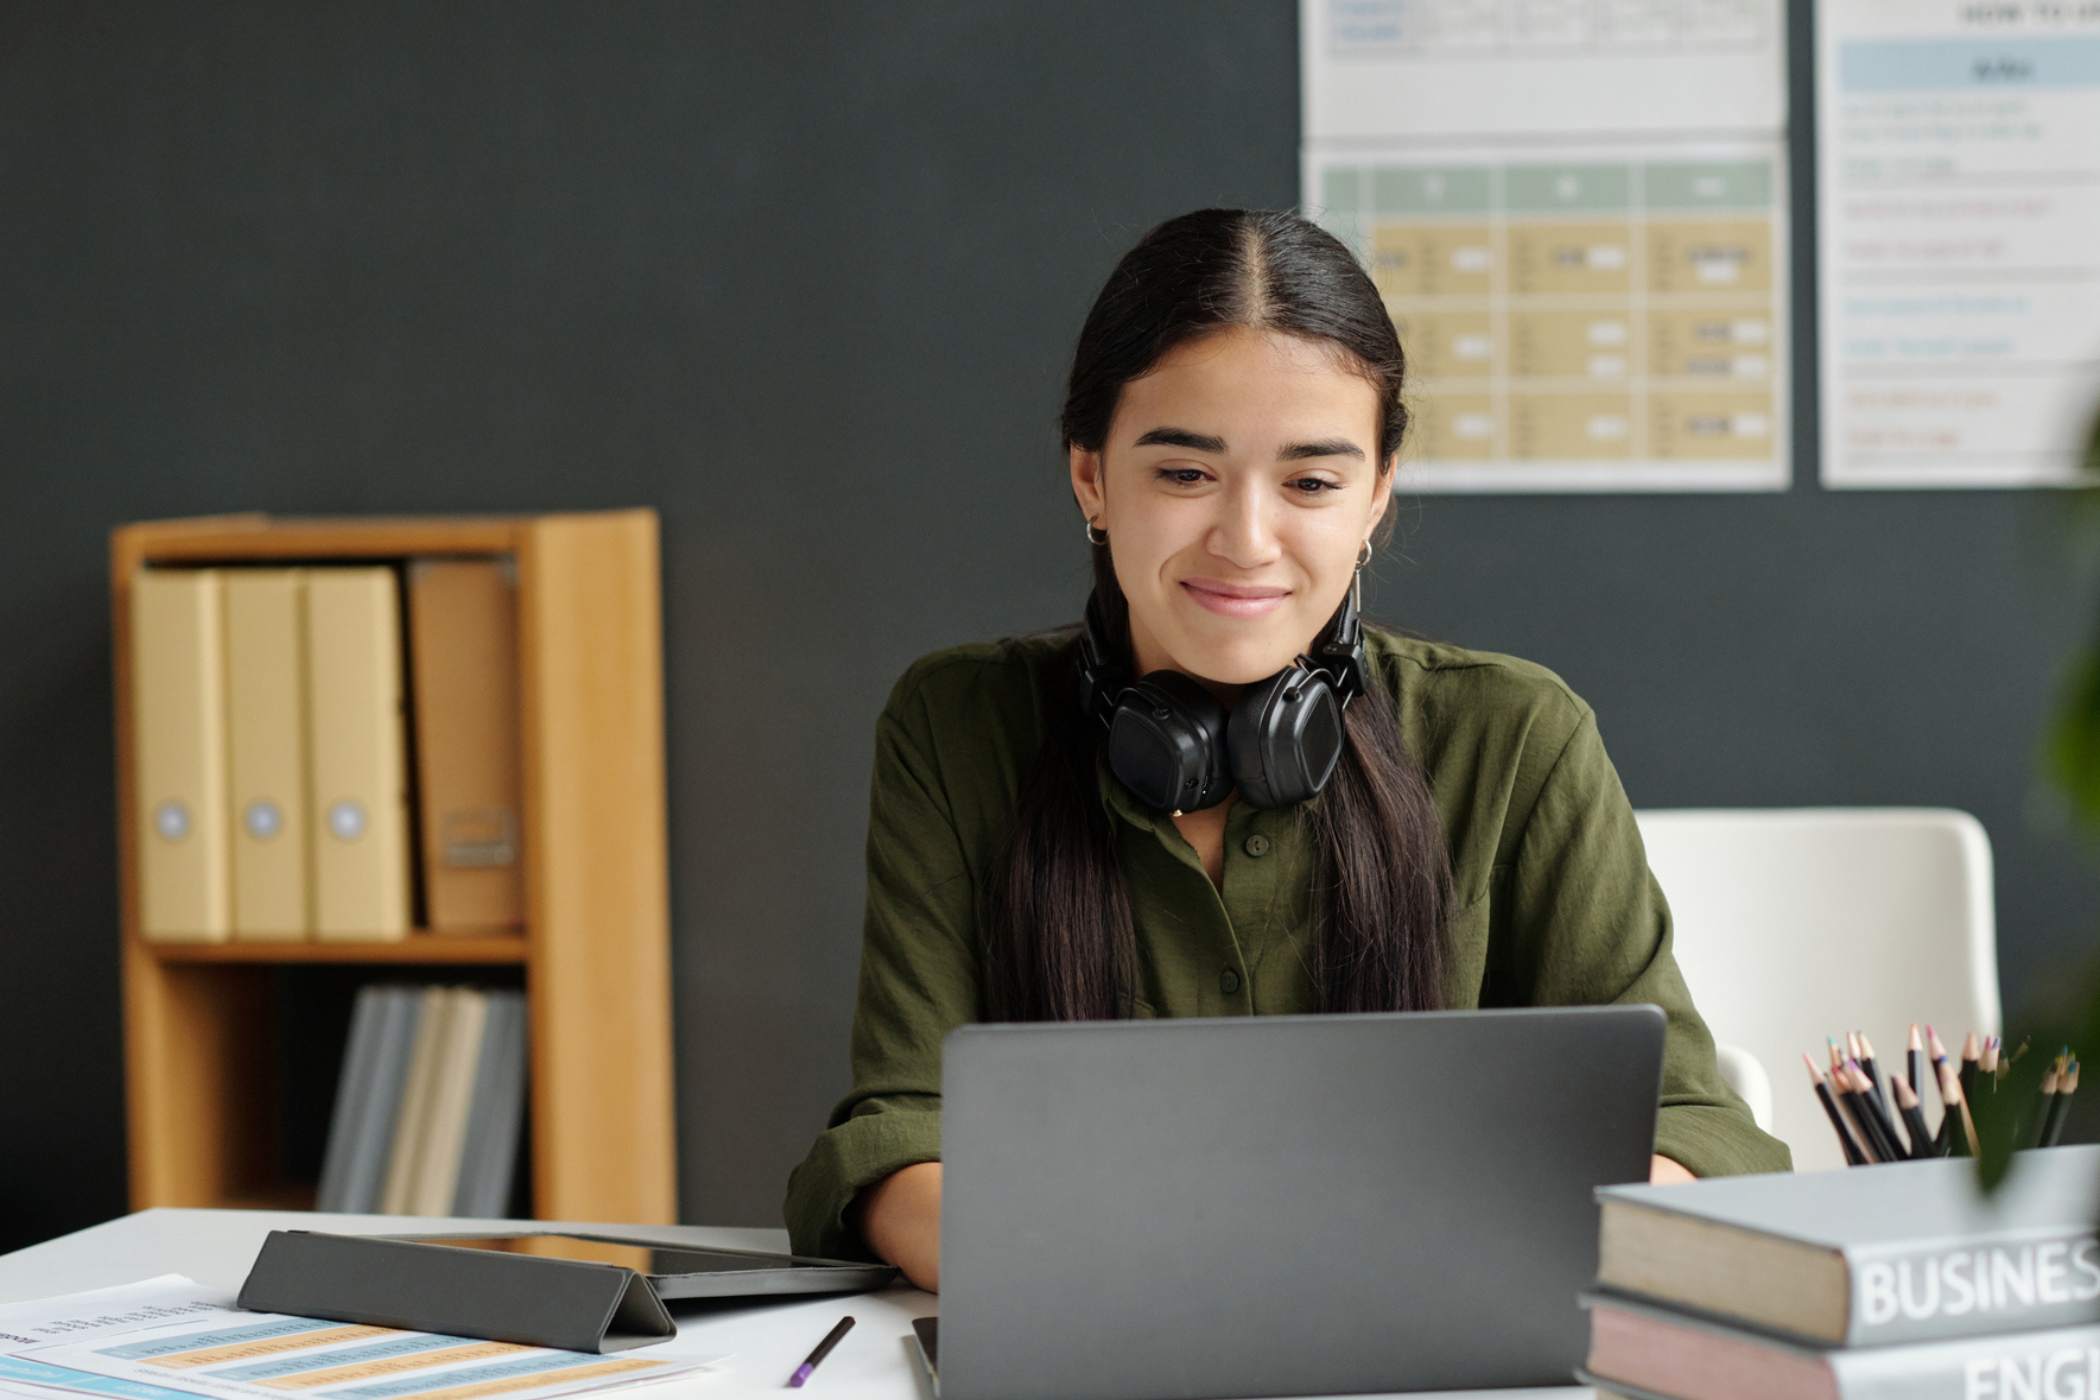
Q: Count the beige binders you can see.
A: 3